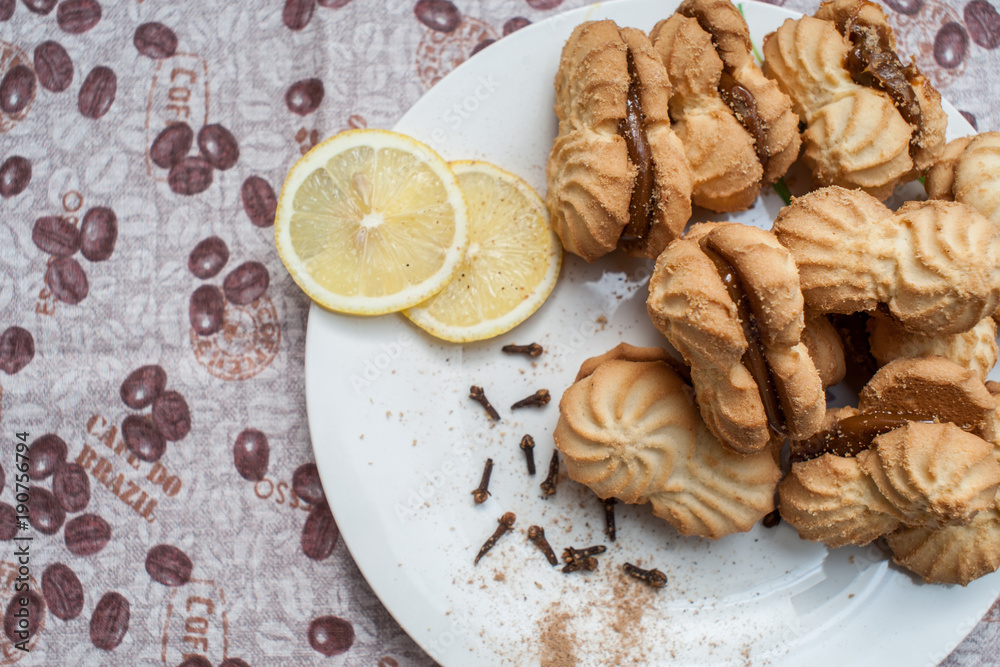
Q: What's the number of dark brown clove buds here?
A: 12